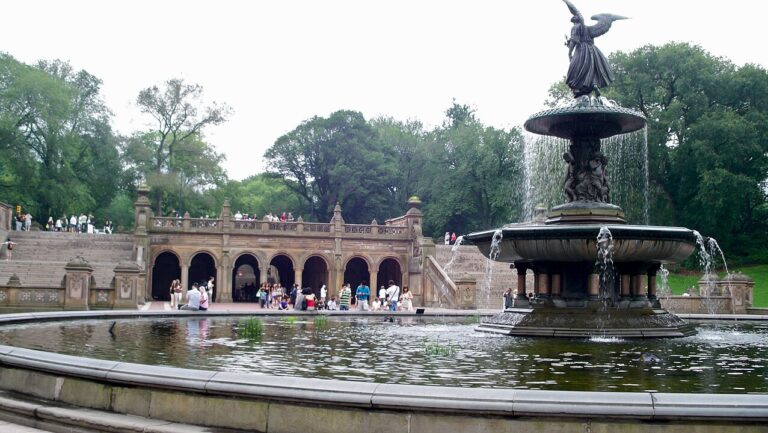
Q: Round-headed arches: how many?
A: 7